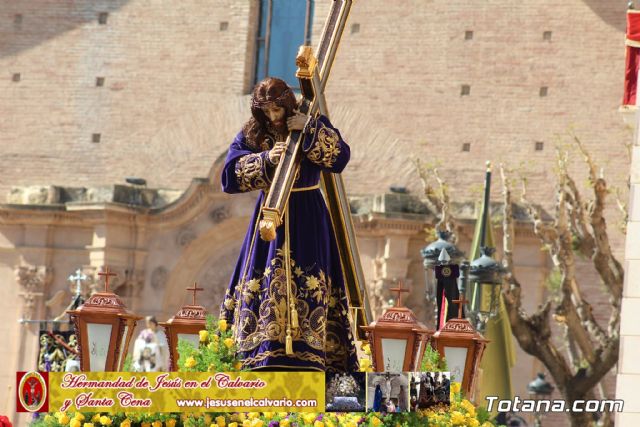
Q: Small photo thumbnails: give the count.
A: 3